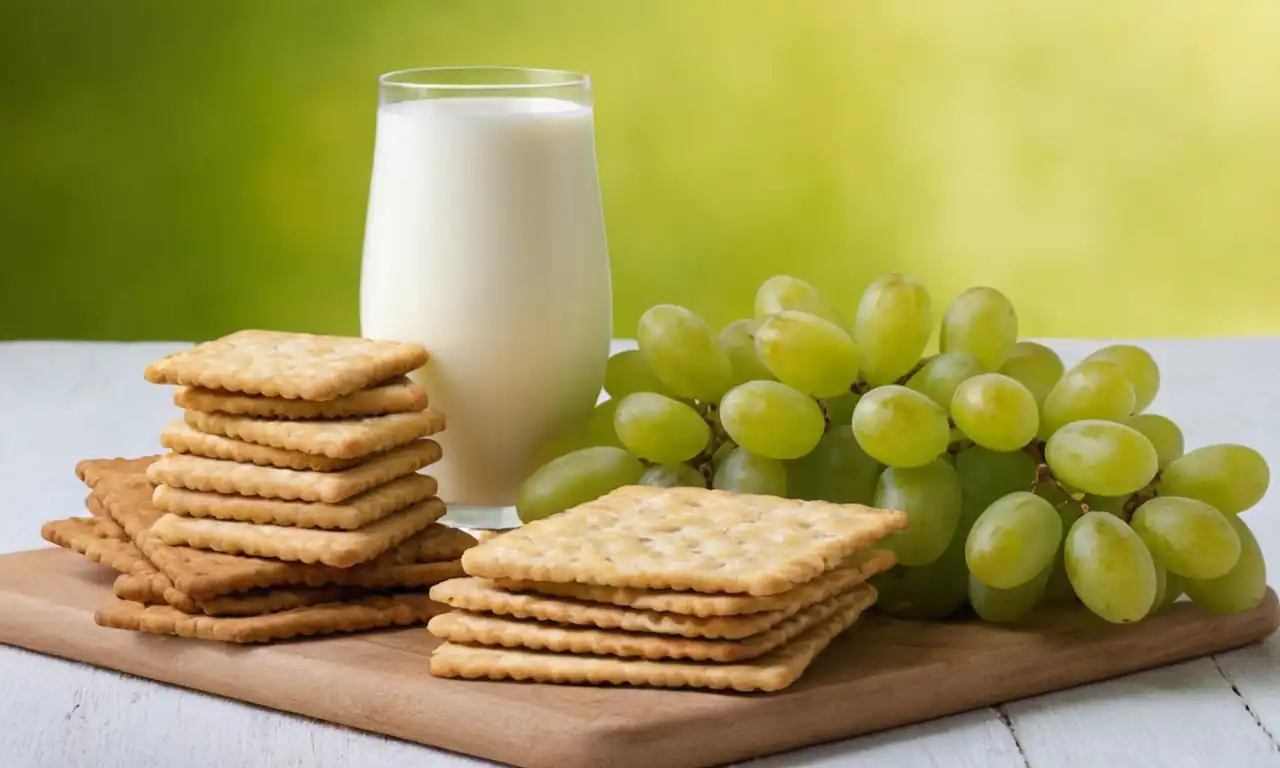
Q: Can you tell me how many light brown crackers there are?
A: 12